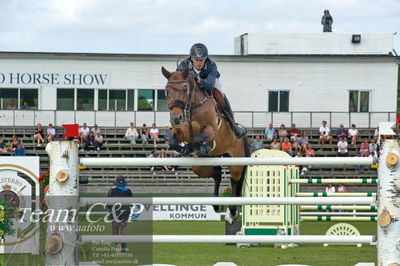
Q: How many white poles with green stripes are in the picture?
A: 4